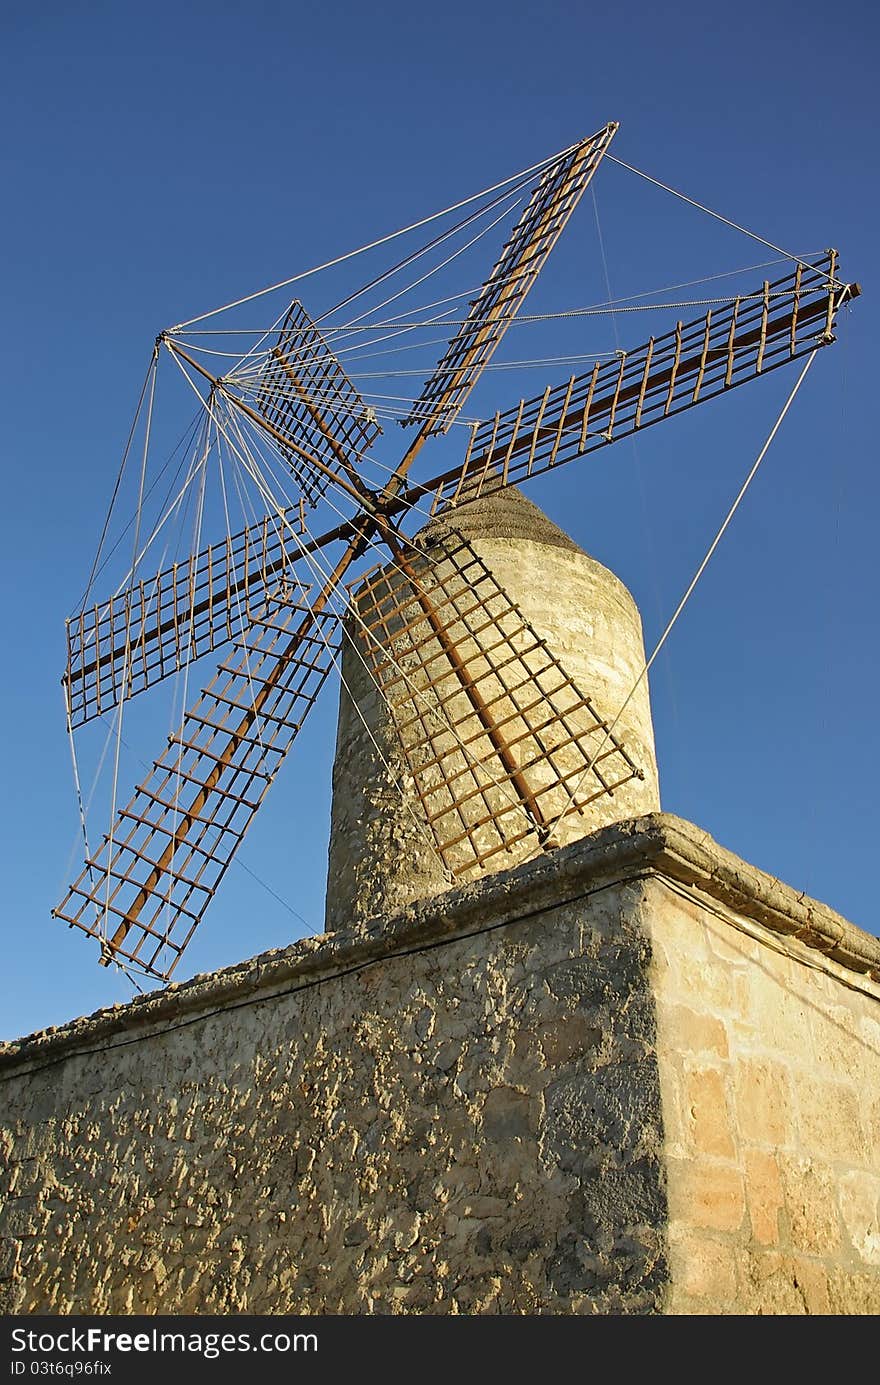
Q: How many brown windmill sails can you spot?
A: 6